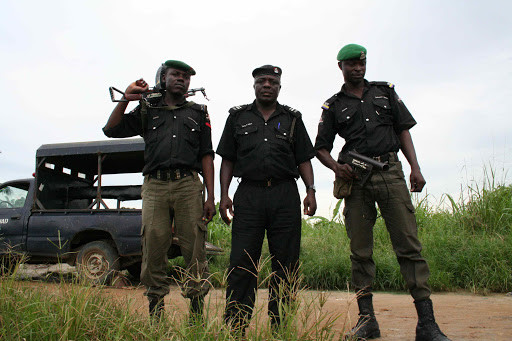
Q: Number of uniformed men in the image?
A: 3